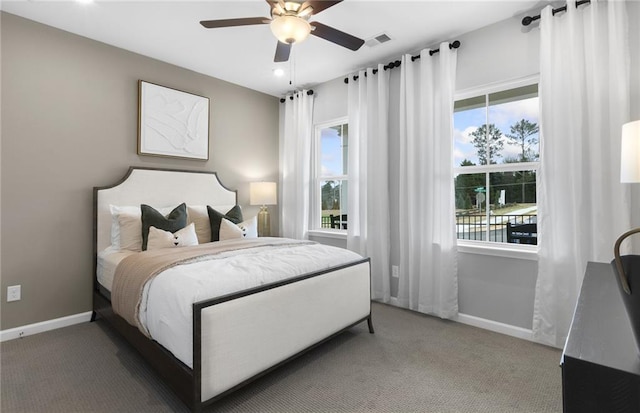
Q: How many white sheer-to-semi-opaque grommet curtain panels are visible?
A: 4